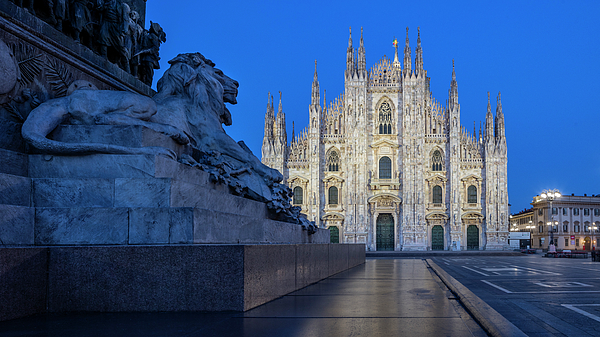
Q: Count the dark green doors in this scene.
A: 4